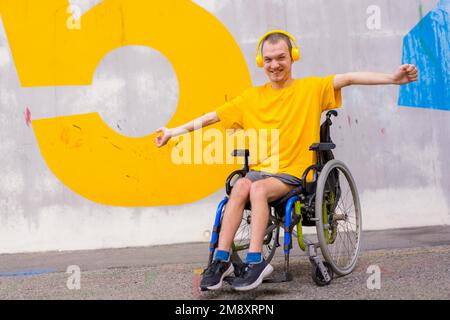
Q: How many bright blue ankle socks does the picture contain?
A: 2